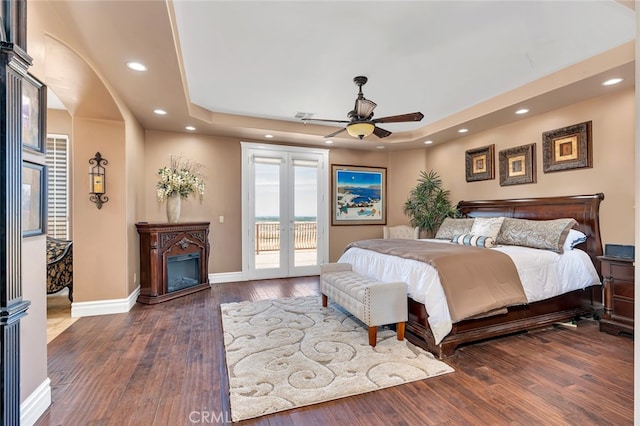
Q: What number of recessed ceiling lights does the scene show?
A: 10